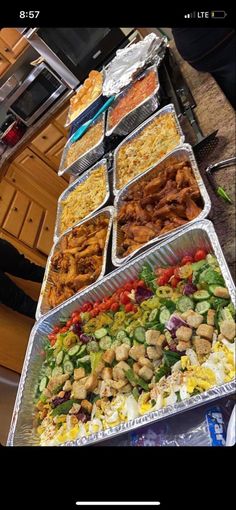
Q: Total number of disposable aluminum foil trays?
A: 9